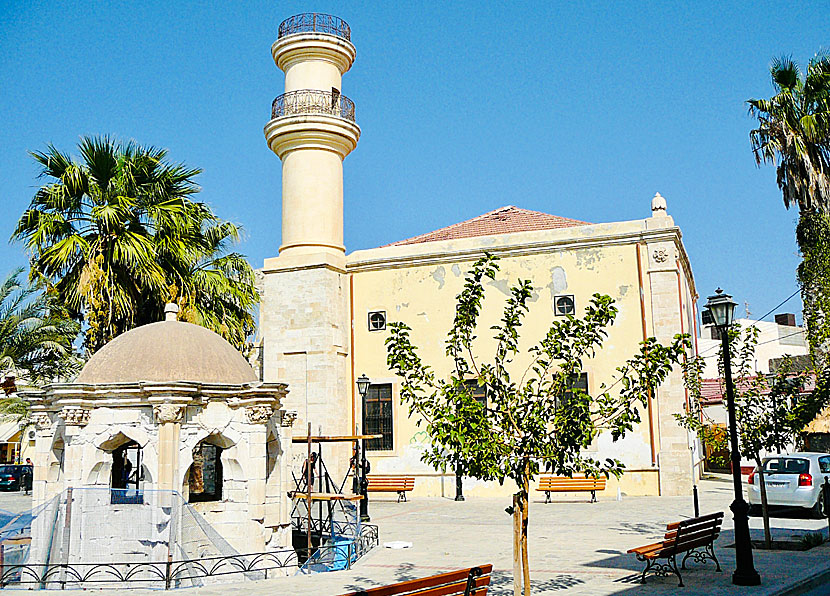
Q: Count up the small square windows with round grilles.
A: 2